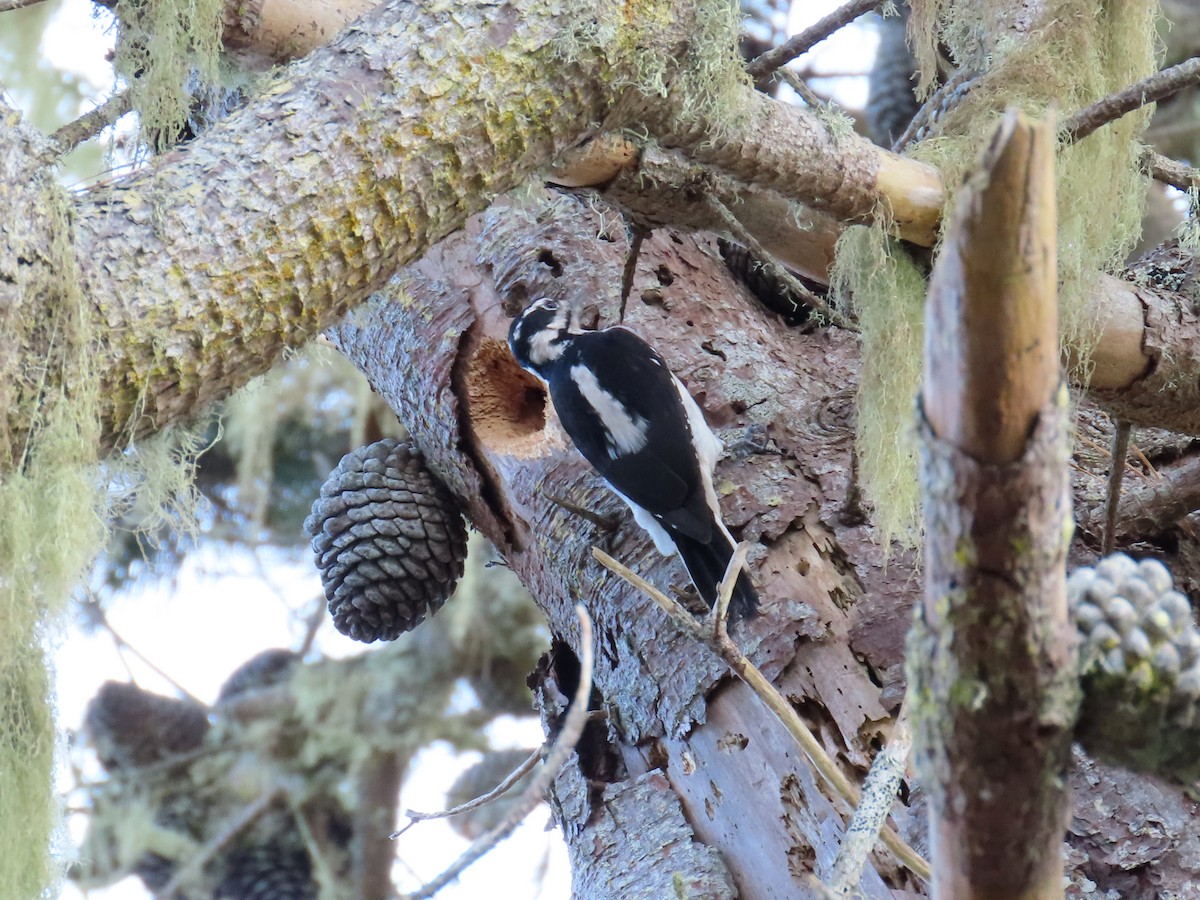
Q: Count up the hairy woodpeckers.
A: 1